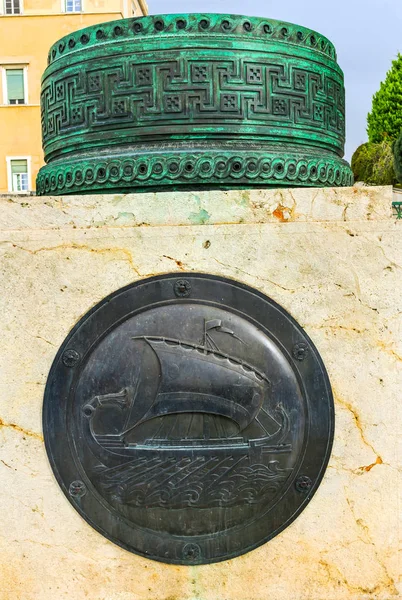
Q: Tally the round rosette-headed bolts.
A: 6